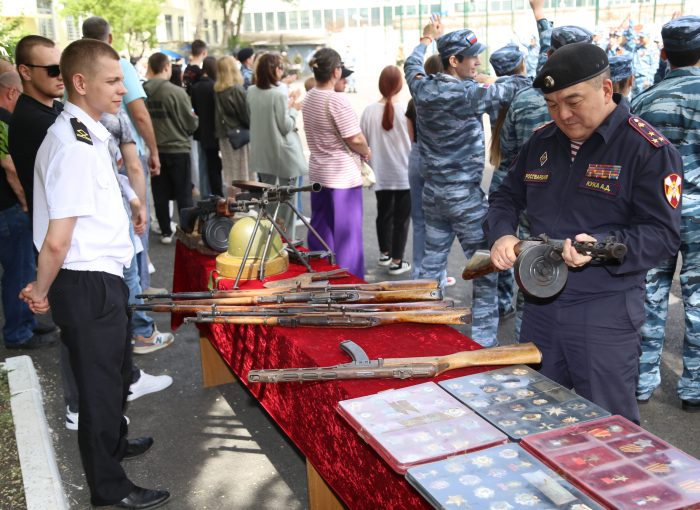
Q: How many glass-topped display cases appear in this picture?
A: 4